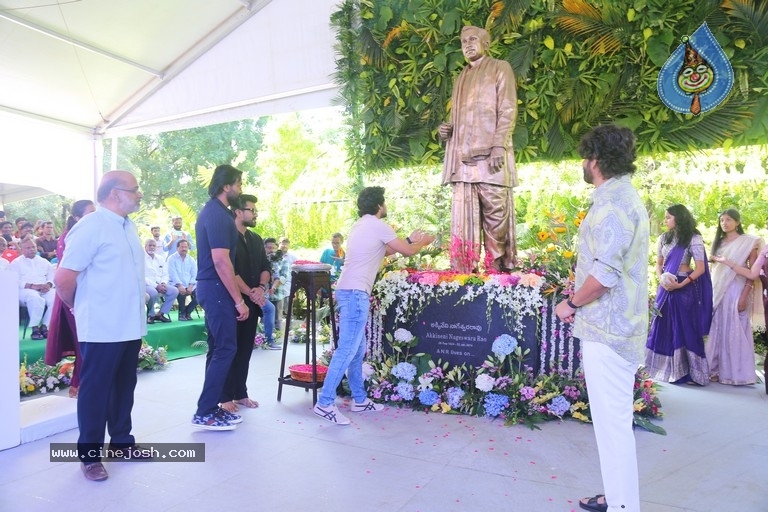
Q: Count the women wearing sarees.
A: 2